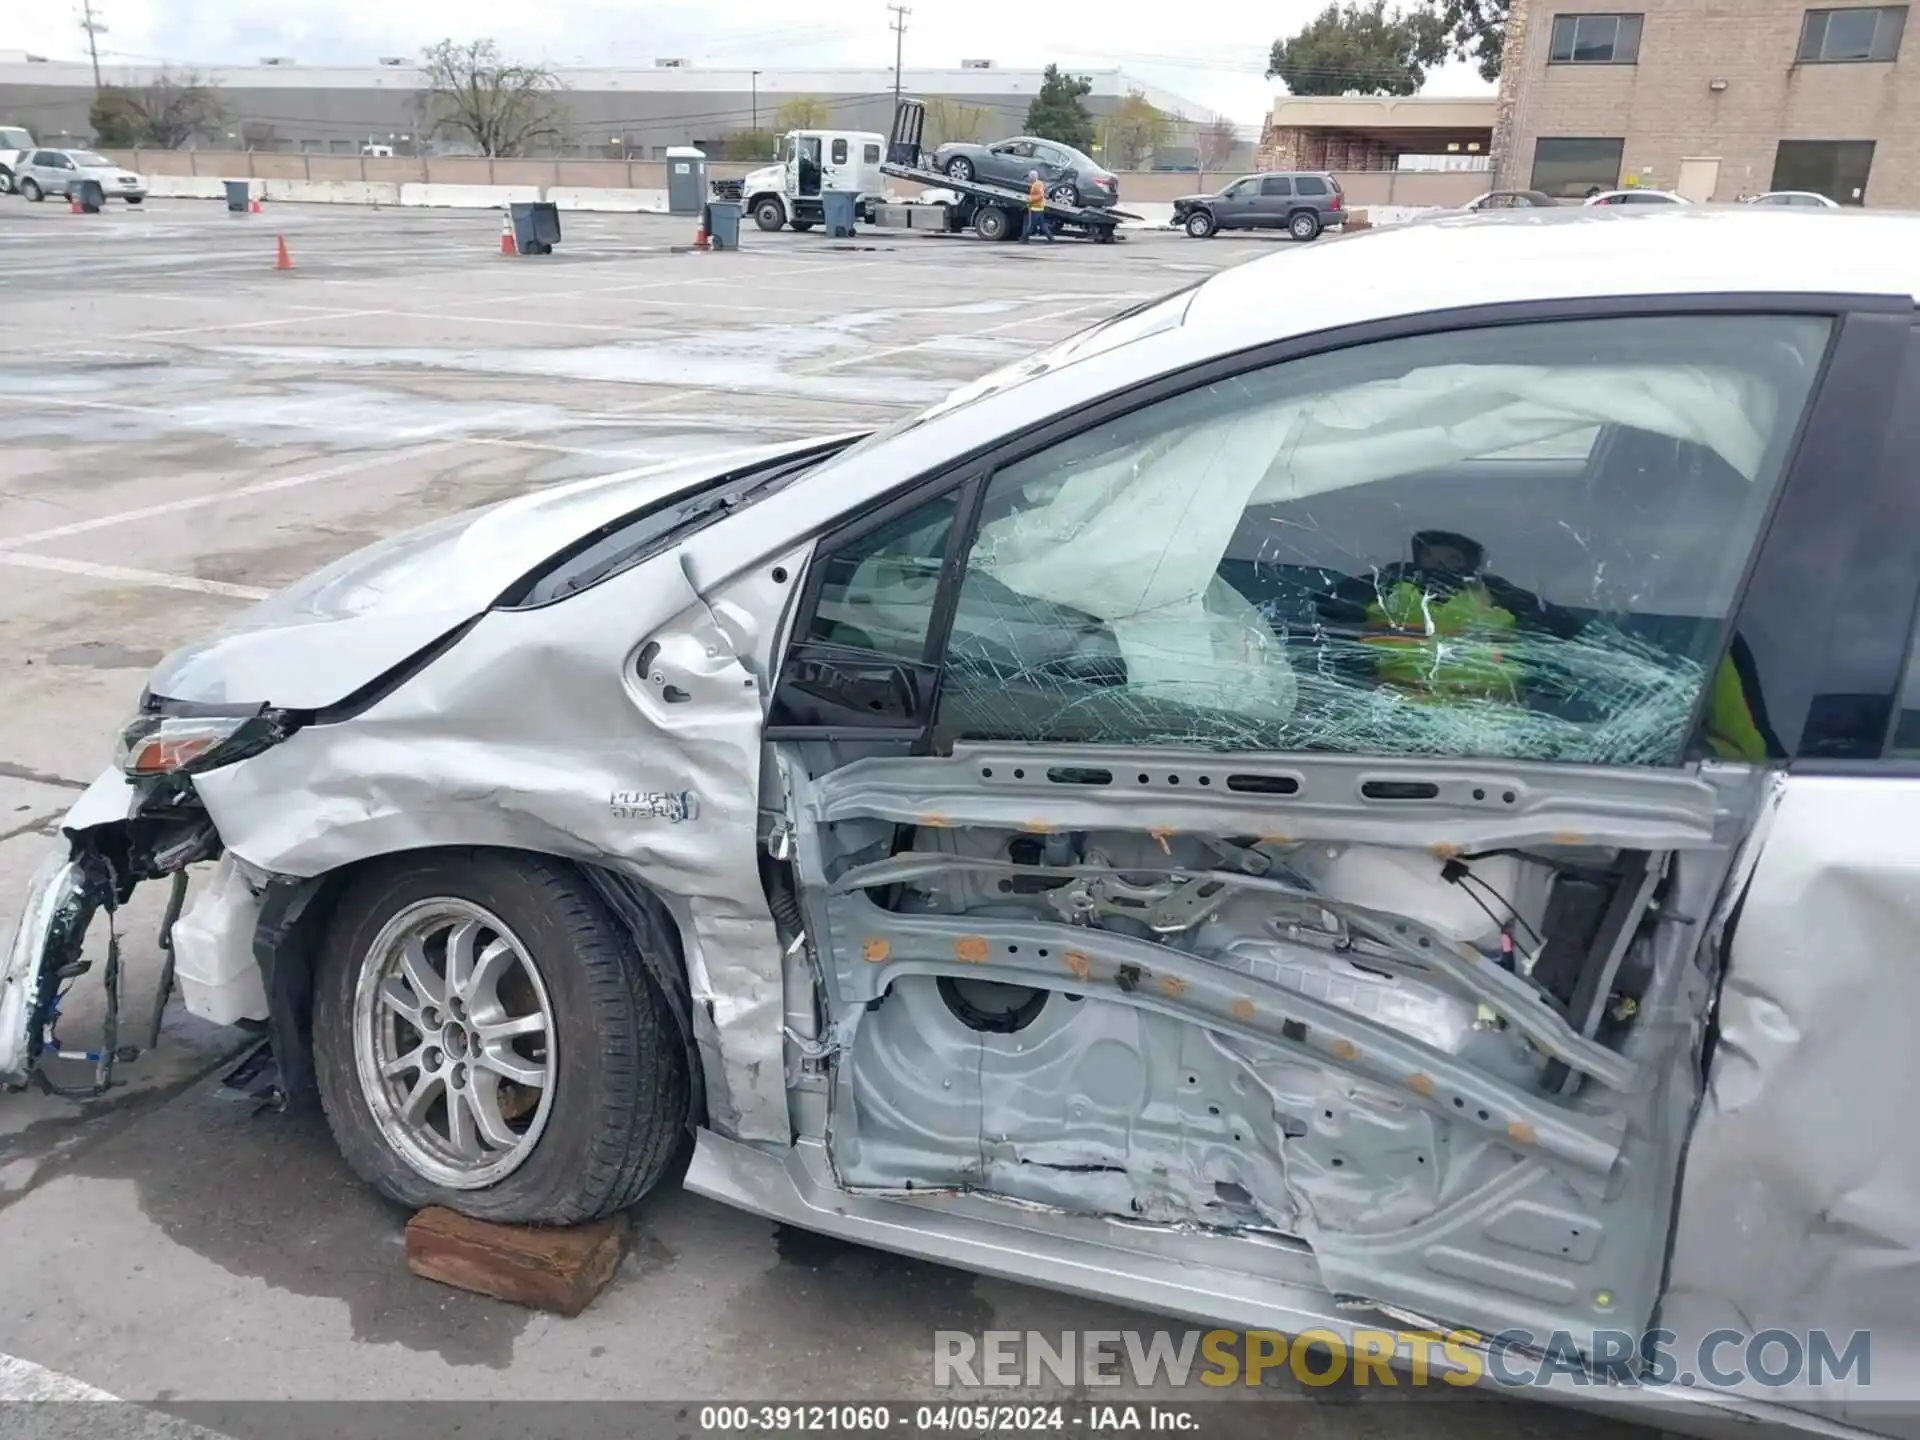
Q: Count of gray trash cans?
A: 5